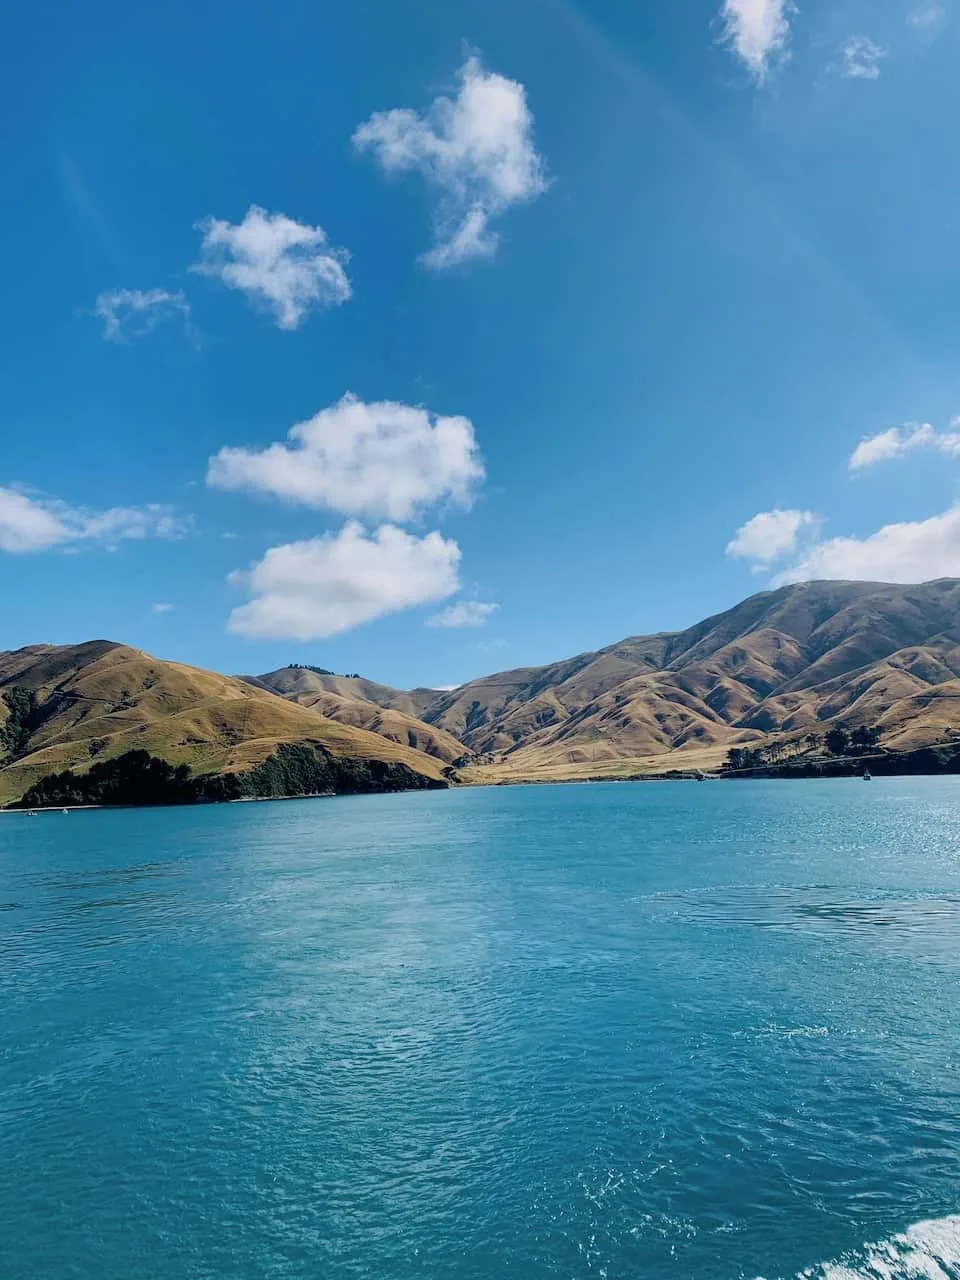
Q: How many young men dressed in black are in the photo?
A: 0